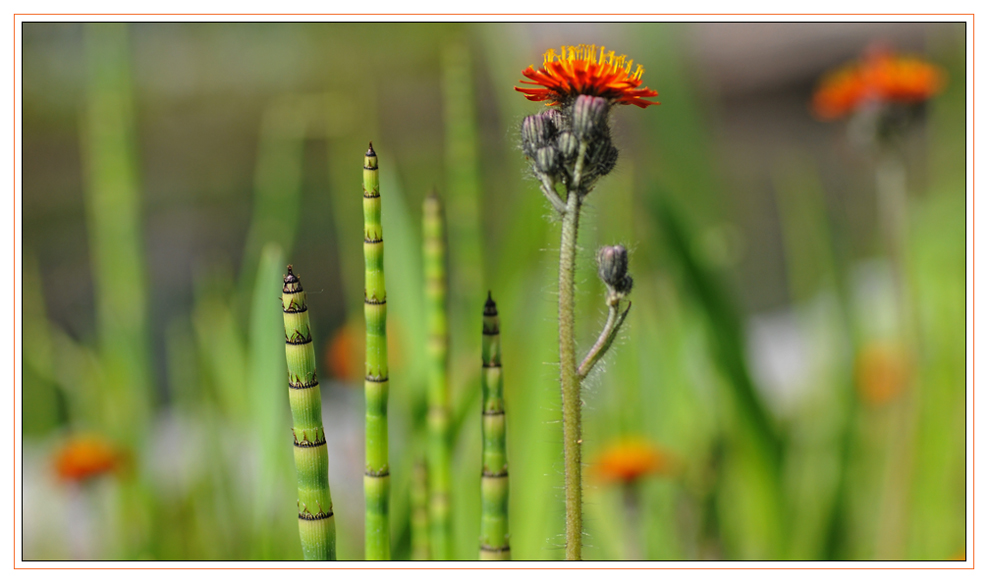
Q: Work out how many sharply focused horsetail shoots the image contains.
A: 3